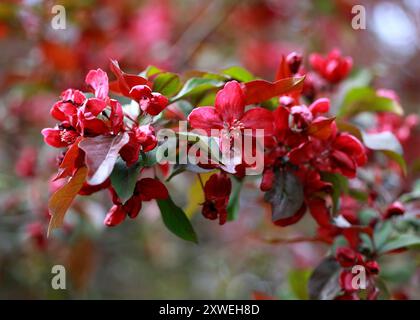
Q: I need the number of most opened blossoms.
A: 1